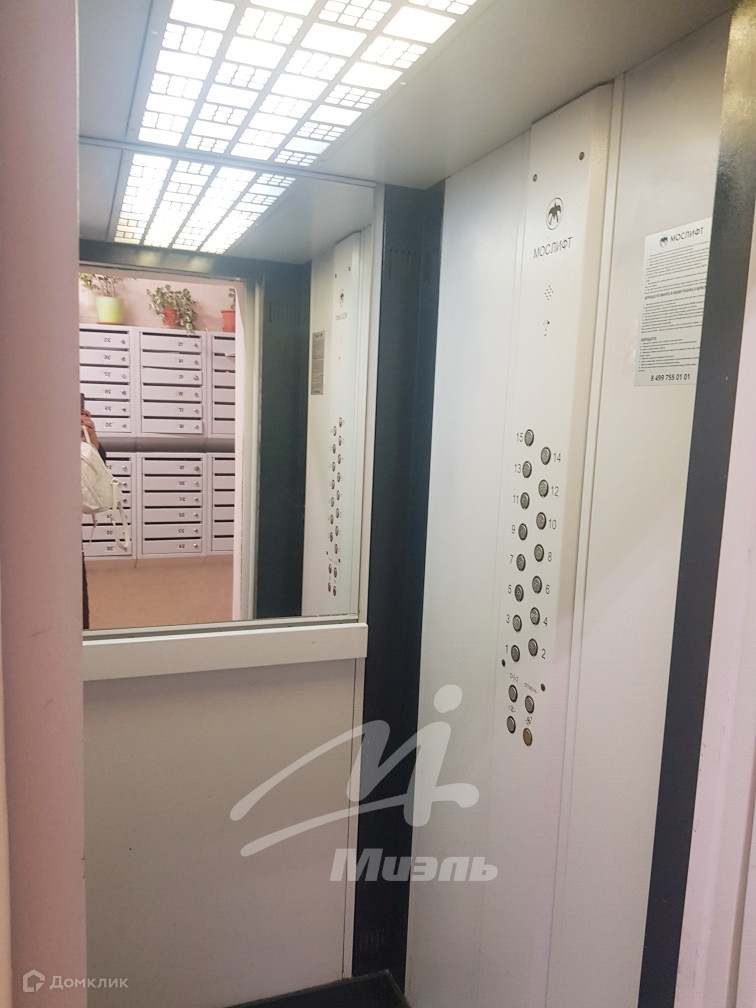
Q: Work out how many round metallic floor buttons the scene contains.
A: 15